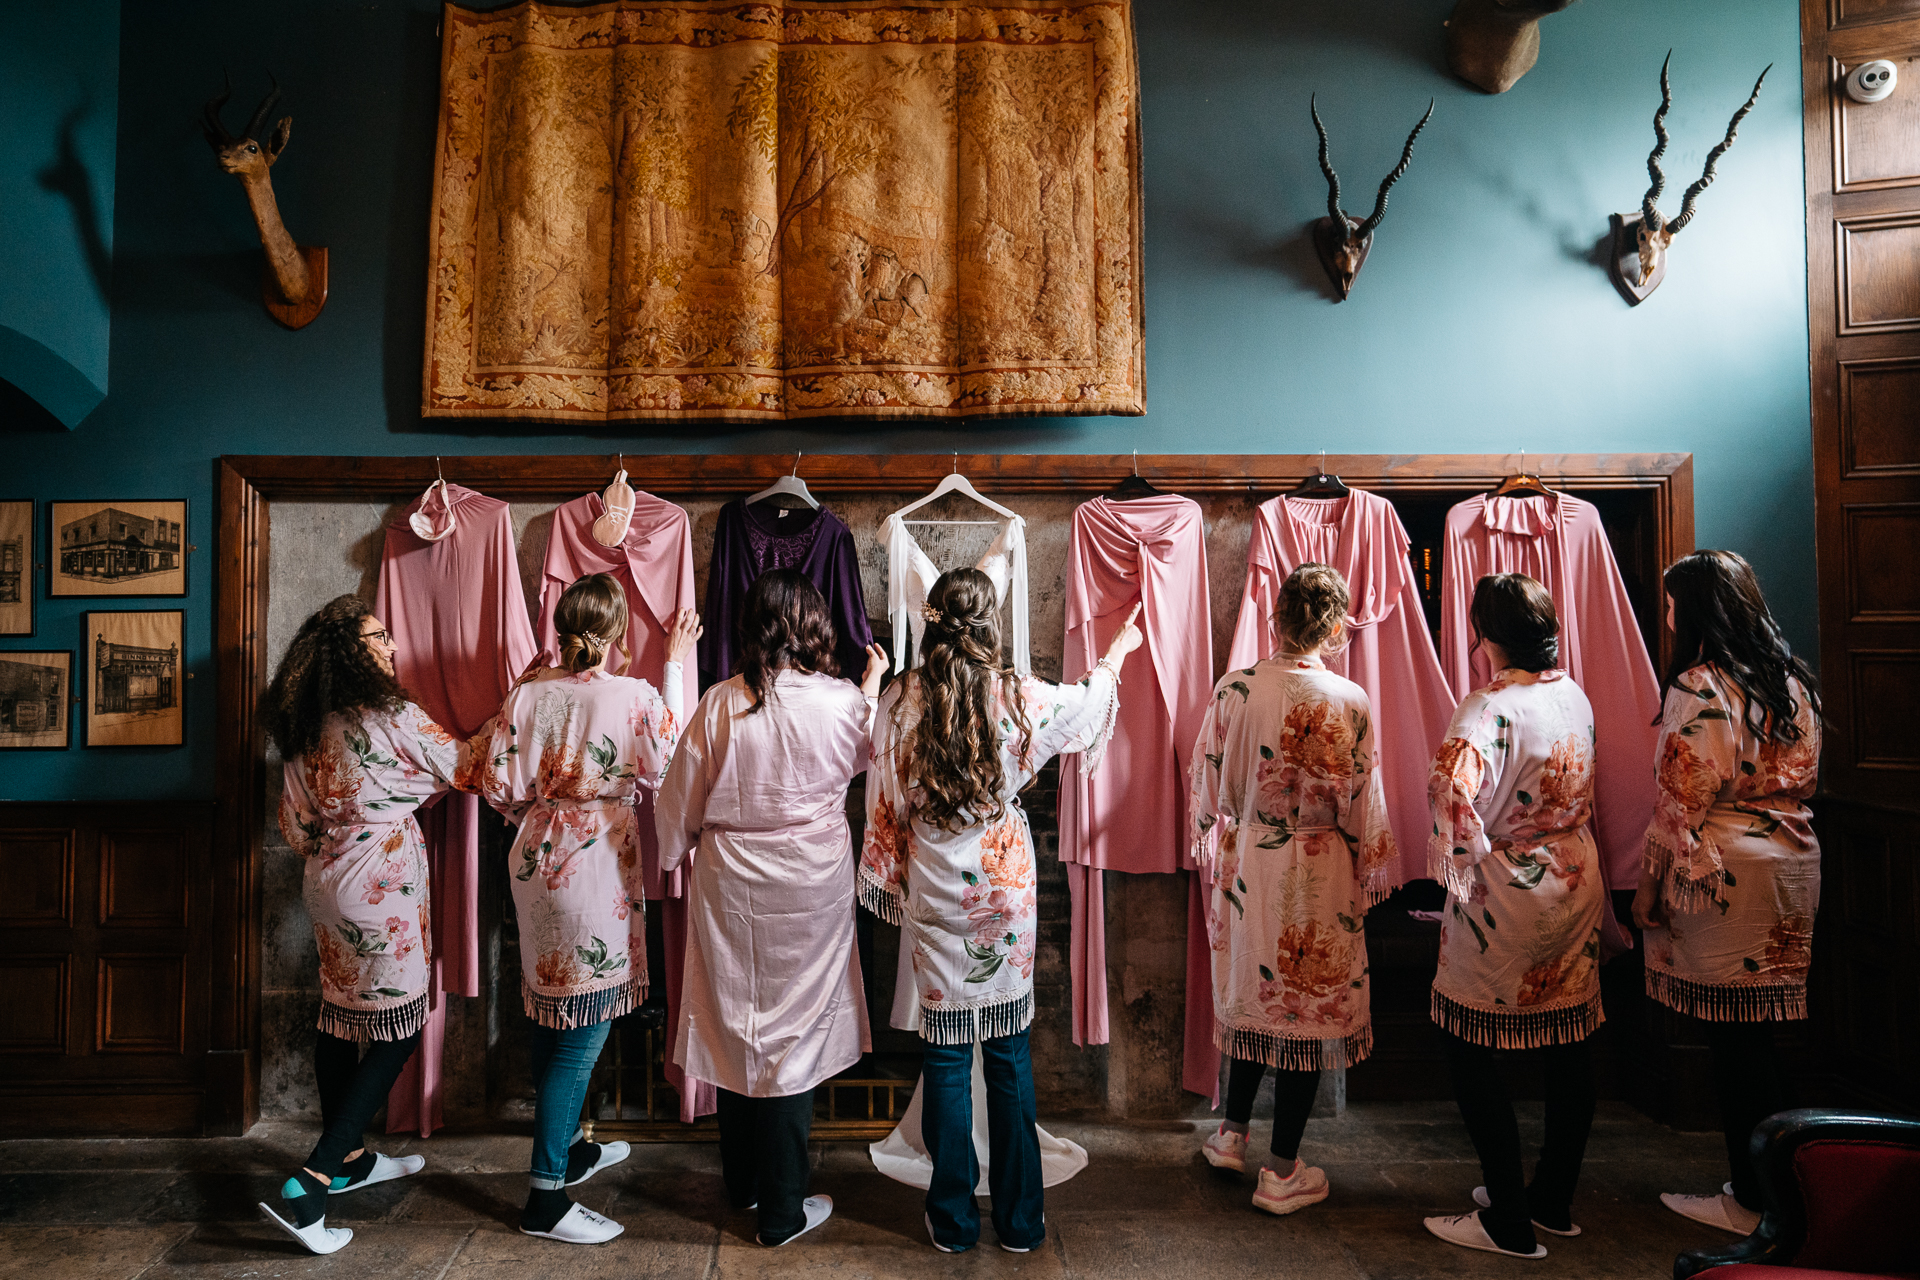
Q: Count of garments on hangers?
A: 7